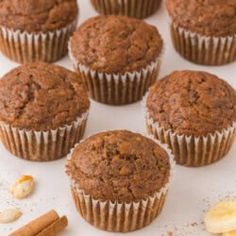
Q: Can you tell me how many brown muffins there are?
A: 7